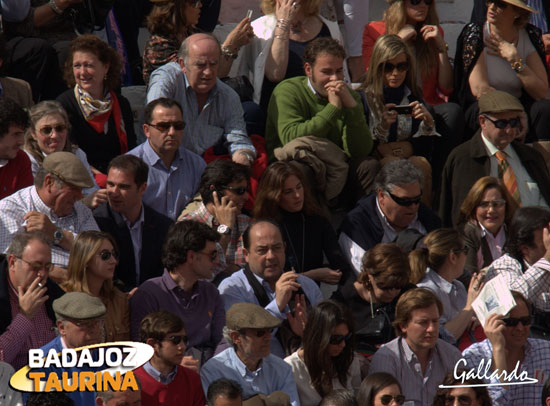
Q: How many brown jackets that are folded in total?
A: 1